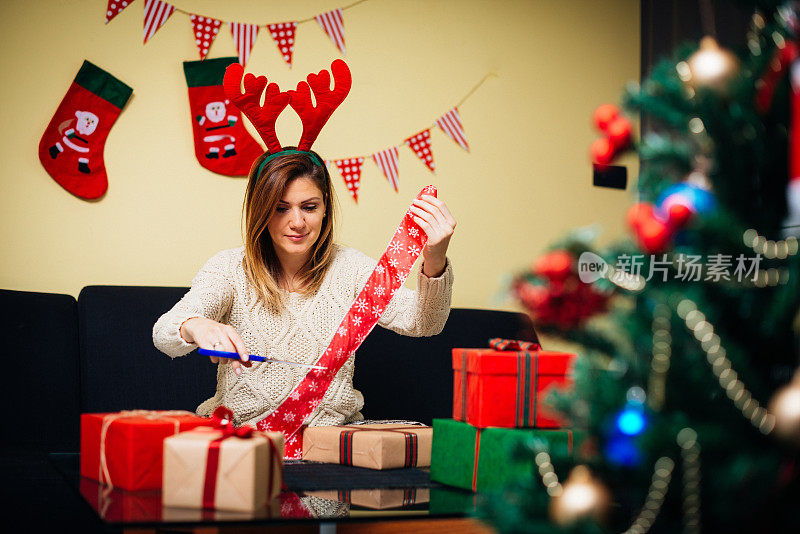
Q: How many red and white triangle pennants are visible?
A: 10